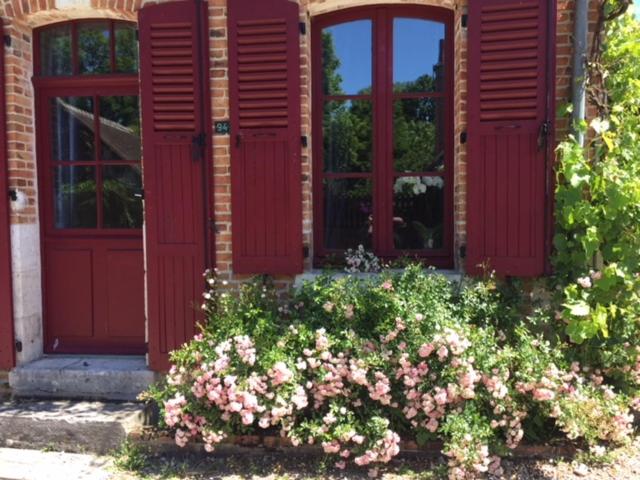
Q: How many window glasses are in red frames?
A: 13